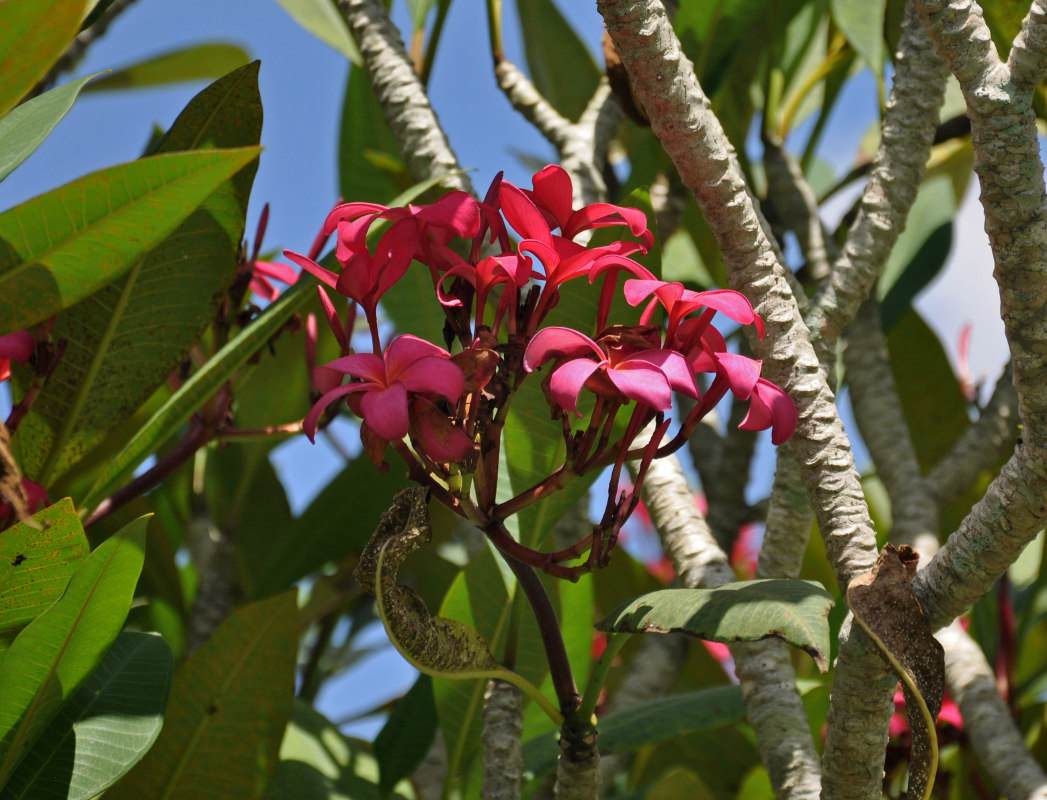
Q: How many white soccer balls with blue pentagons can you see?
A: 0